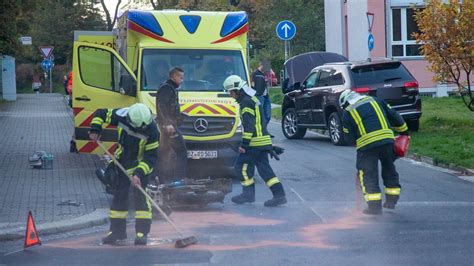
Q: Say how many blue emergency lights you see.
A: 3